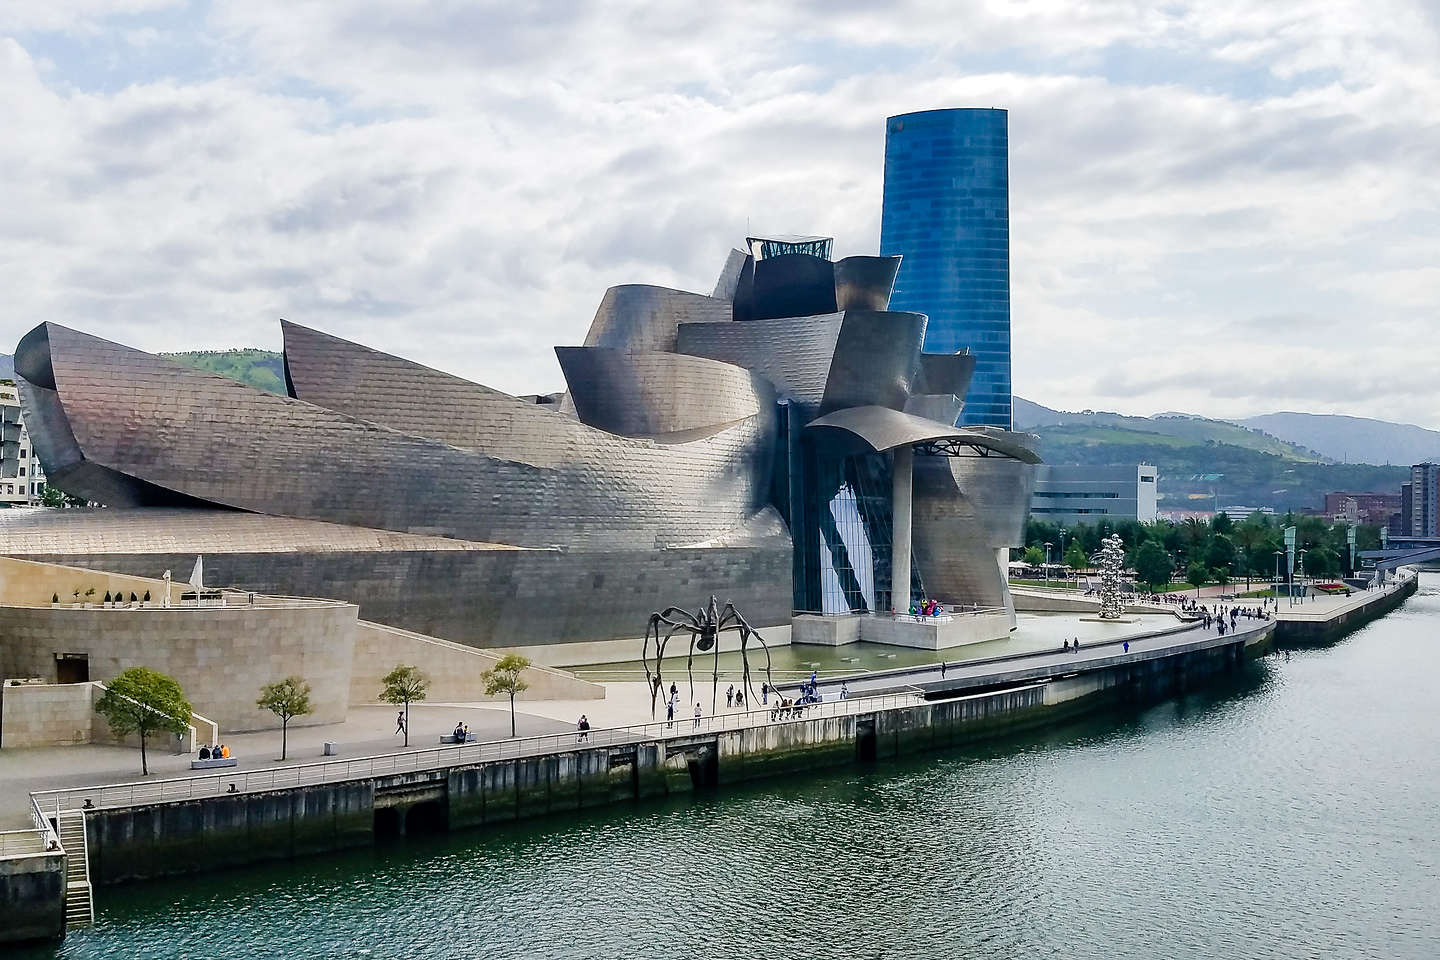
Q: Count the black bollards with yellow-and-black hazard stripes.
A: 0